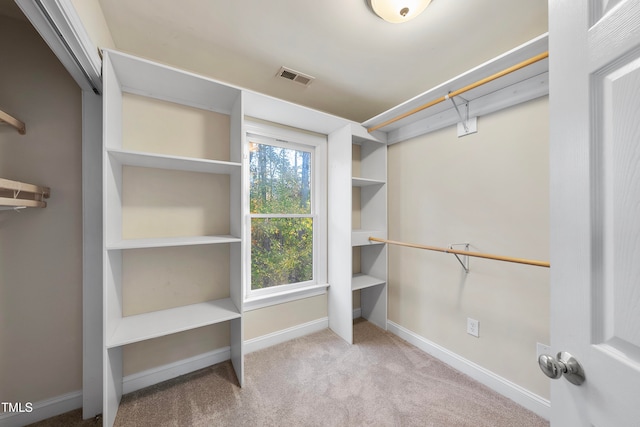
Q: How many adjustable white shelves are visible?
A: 6